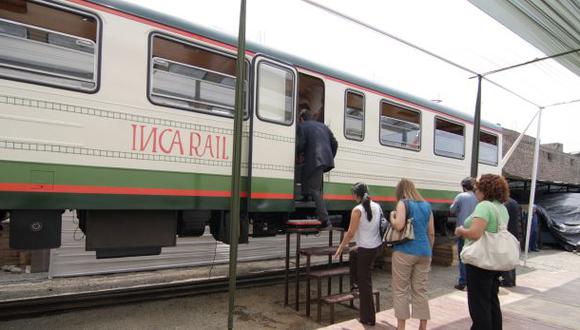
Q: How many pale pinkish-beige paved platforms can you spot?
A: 1